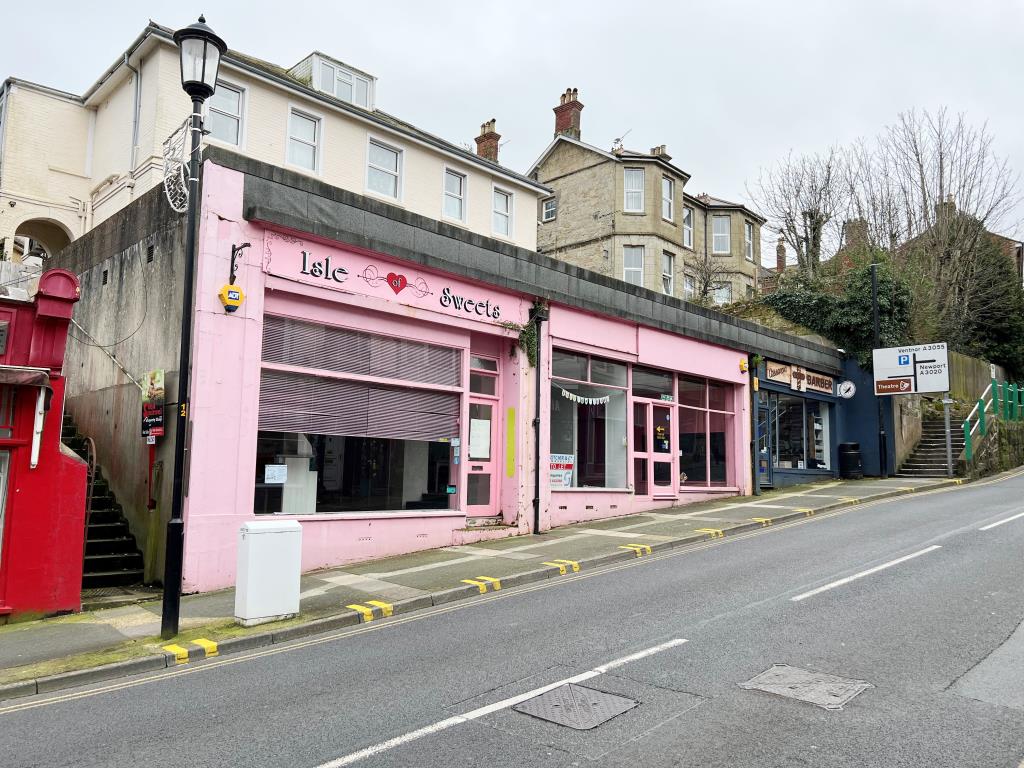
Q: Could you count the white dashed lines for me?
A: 3